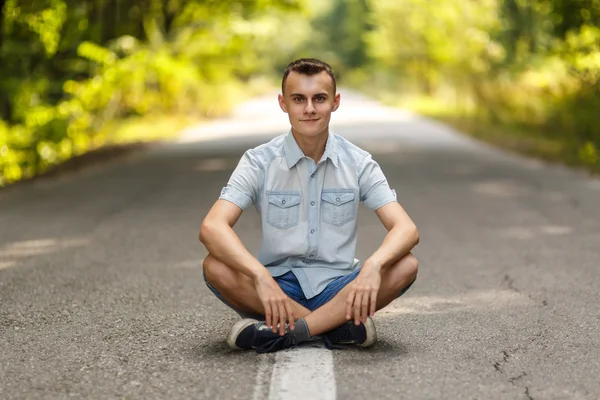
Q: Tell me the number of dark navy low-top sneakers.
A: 2